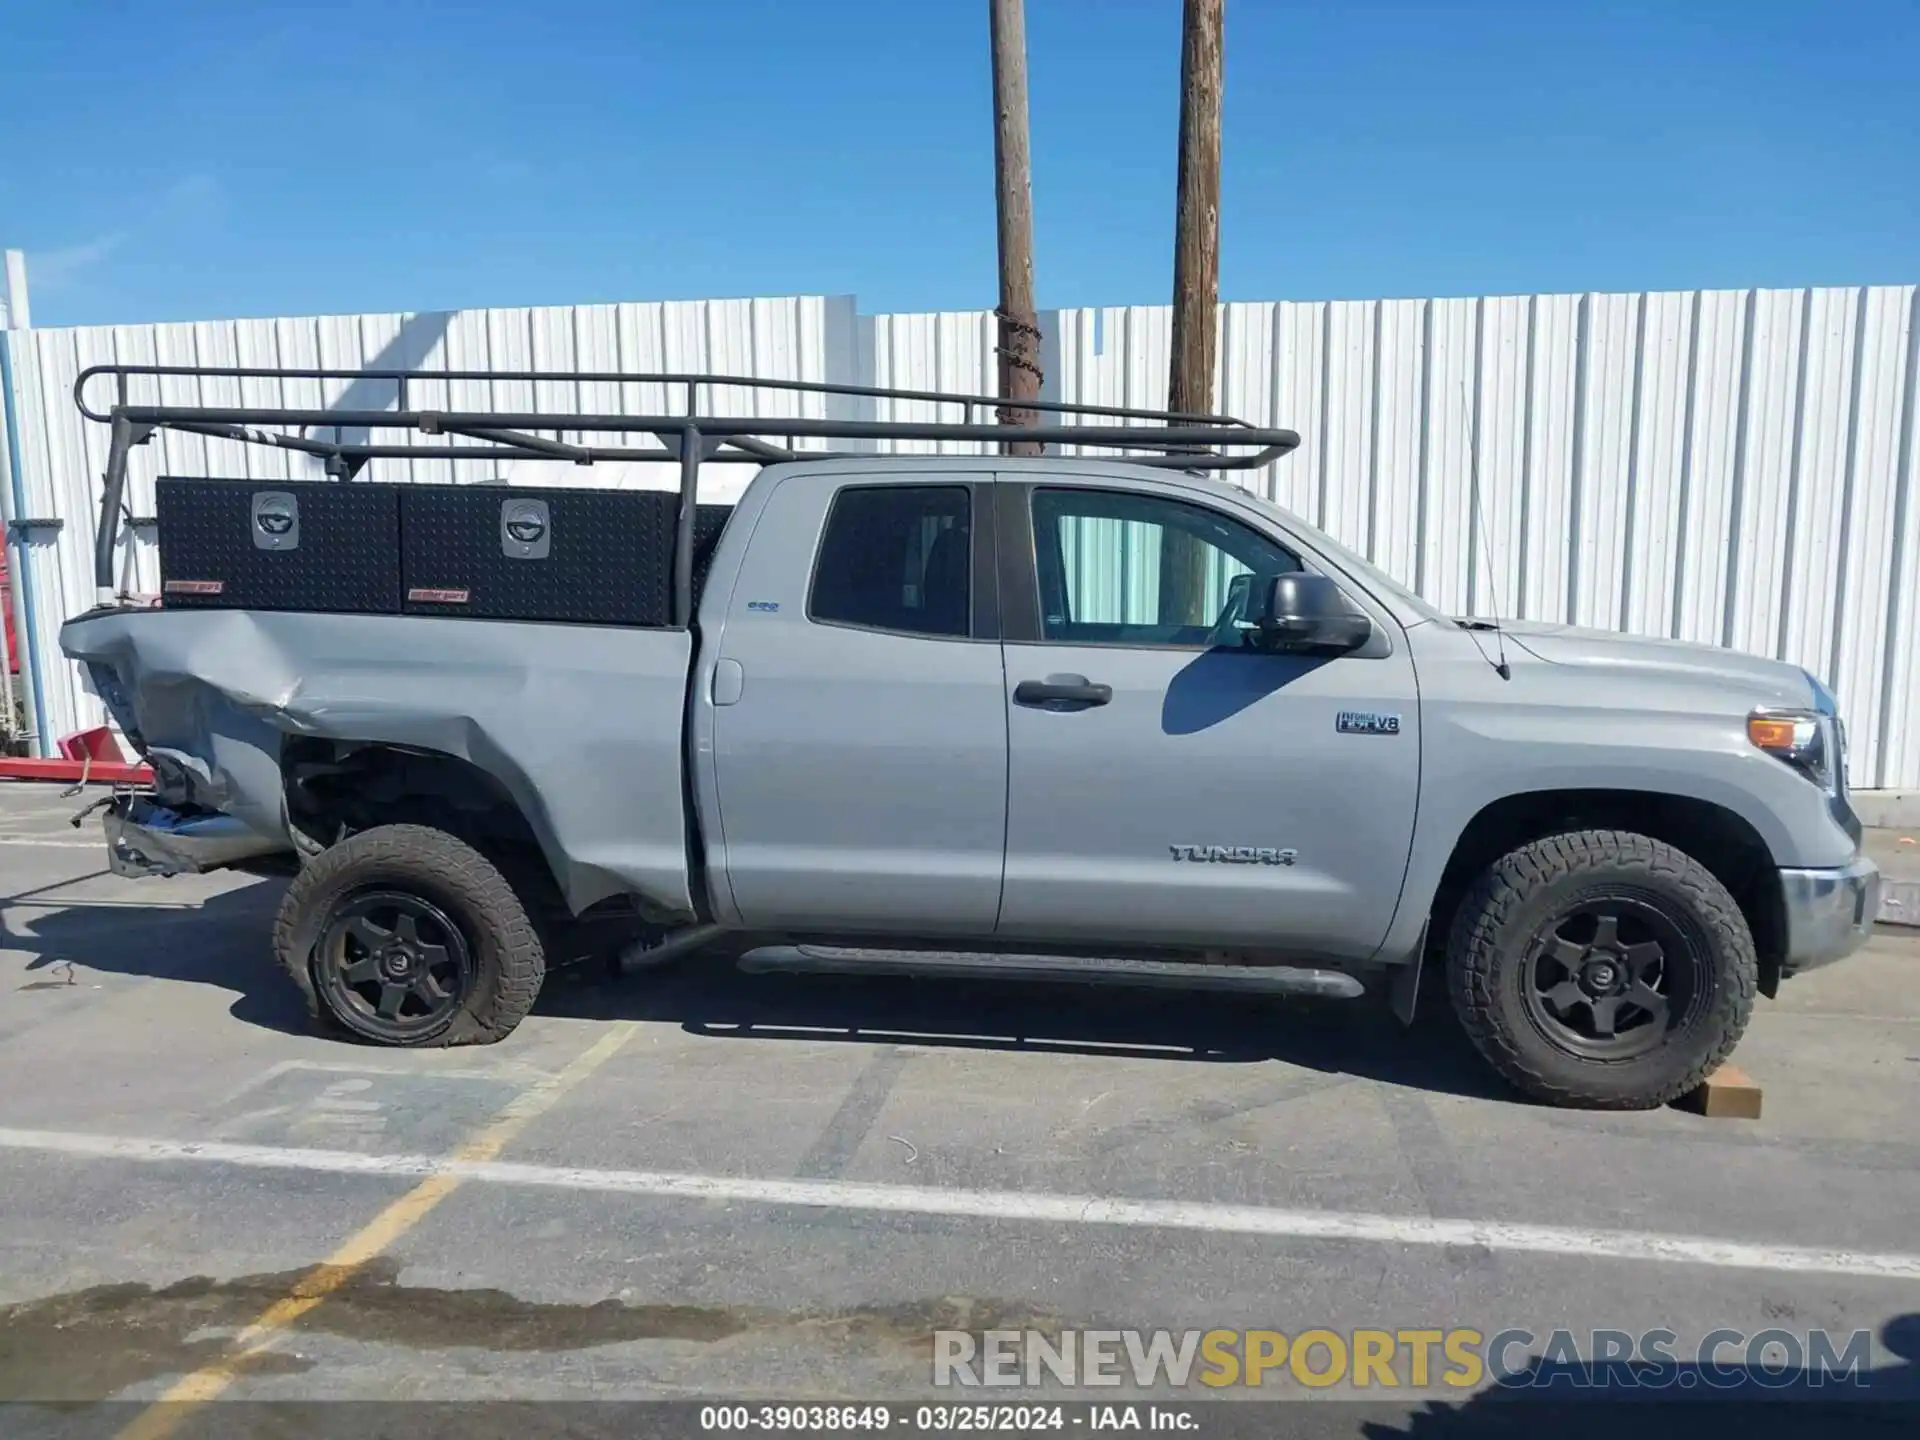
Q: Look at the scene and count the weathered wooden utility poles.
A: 2